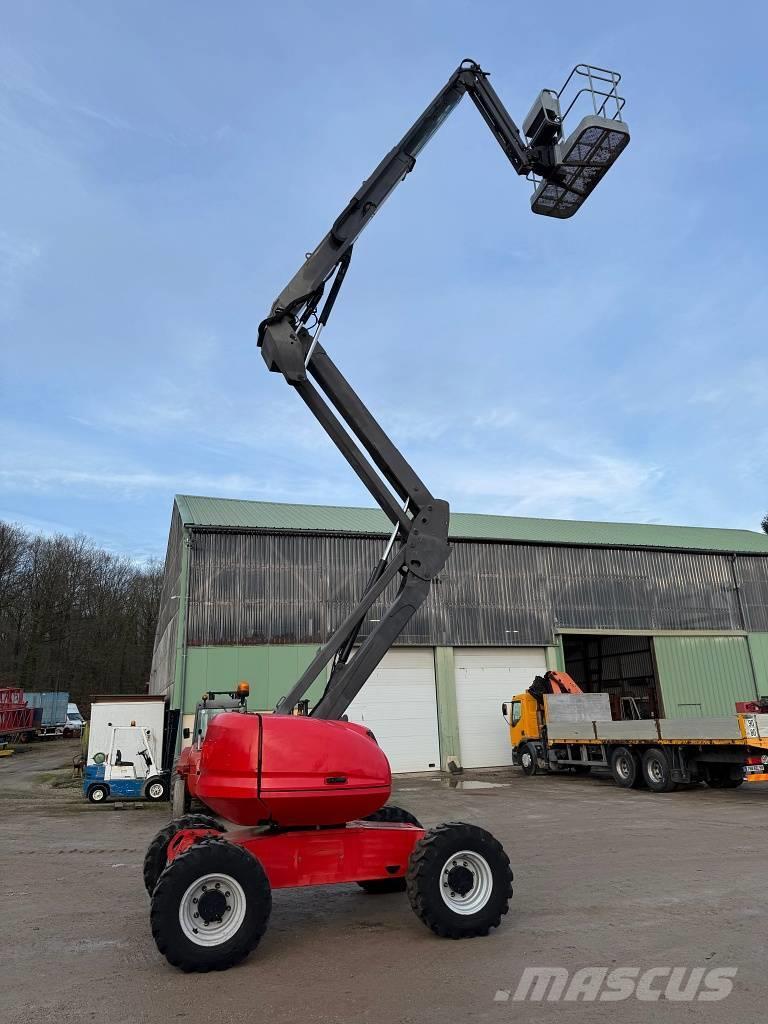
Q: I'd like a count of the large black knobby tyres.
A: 4